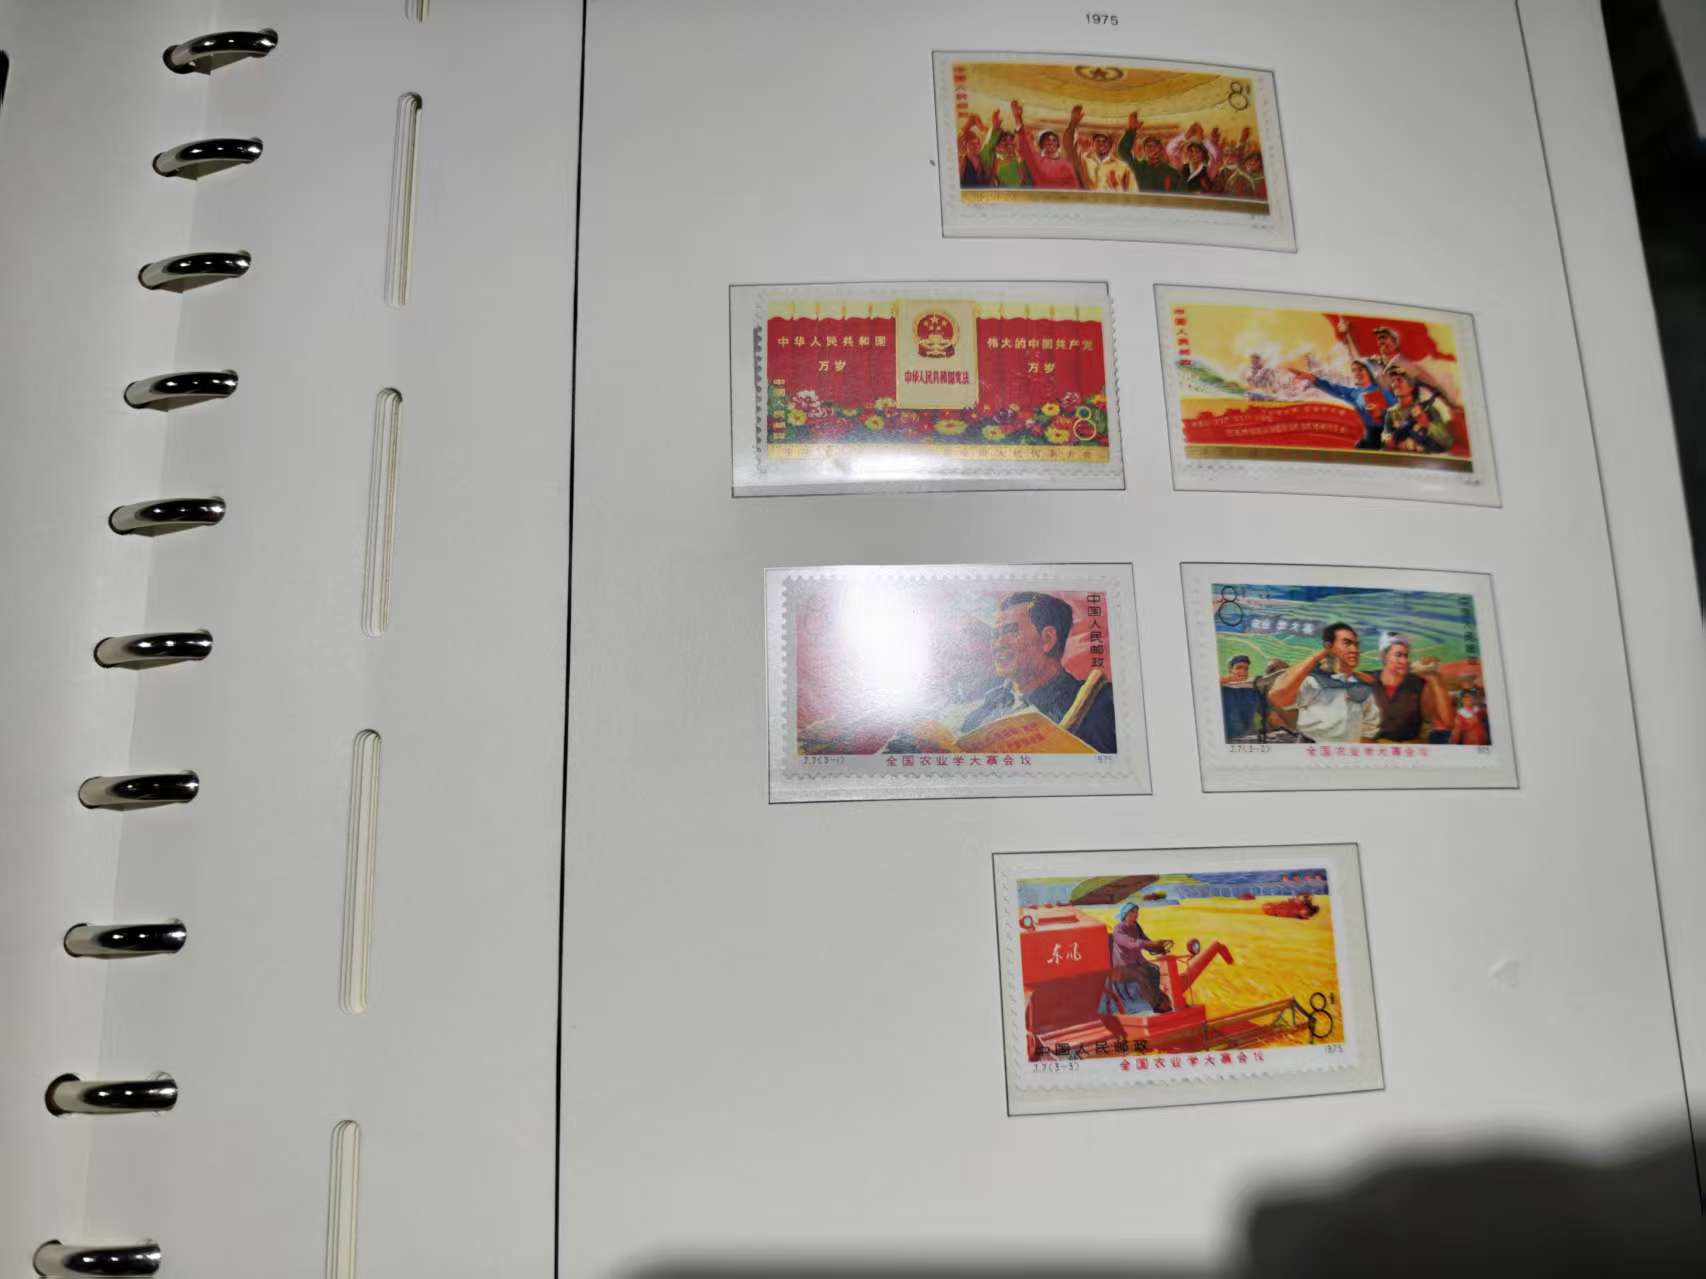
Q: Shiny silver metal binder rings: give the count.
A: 10